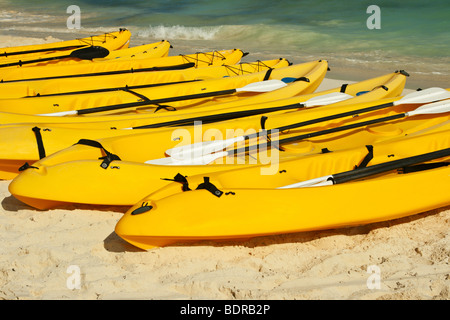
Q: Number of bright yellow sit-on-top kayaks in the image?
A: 8